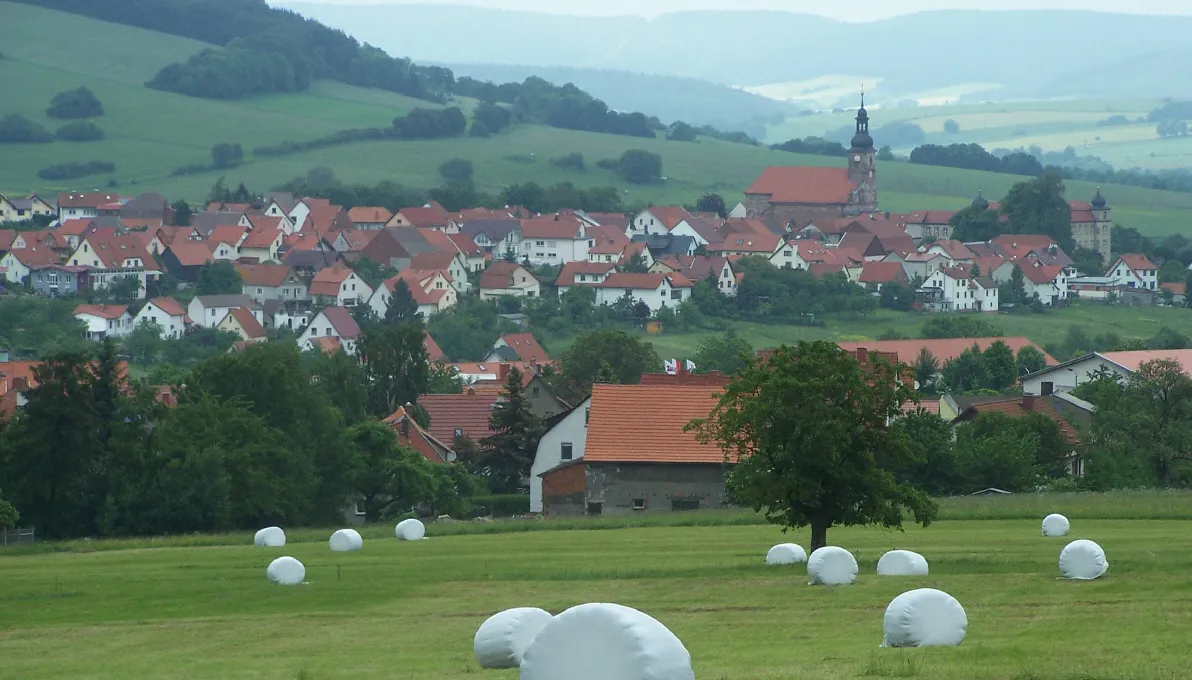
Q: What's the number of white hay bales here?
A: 12